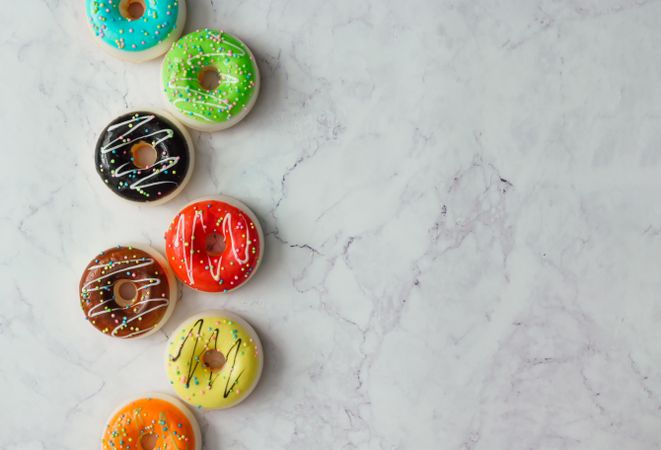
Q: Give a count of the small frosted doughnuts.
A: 7